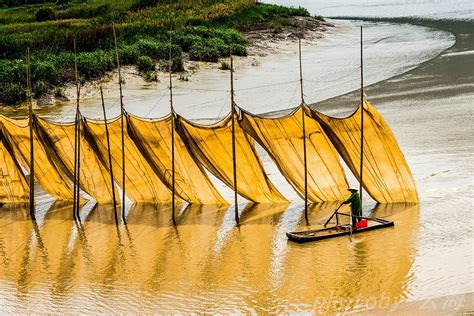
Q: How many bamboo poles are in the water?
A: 9